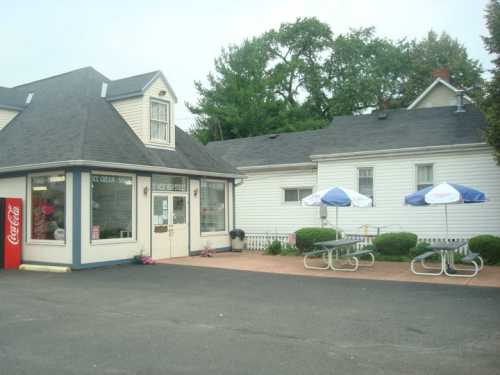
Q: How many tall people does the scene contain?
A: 0